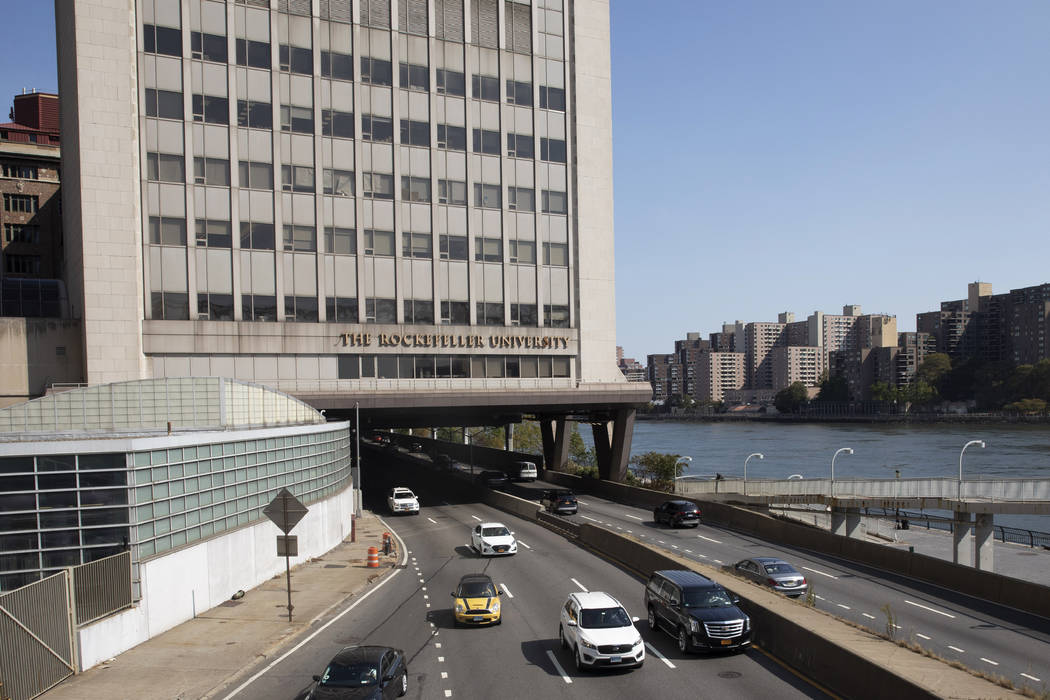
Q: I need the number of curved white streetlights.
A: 5